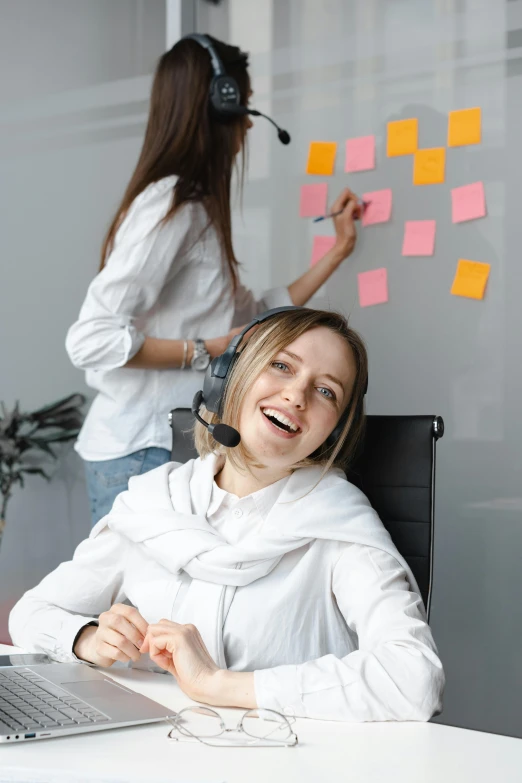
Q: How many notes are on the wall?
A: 12